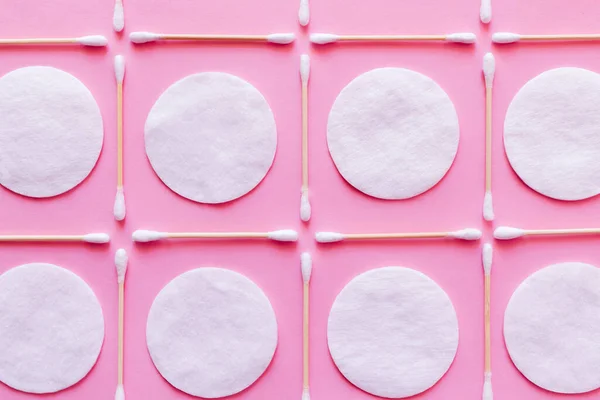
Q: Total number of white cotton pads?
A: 8